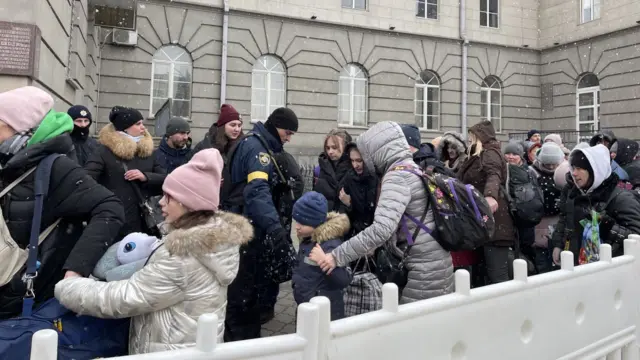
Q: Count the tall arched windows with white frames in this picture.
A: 6